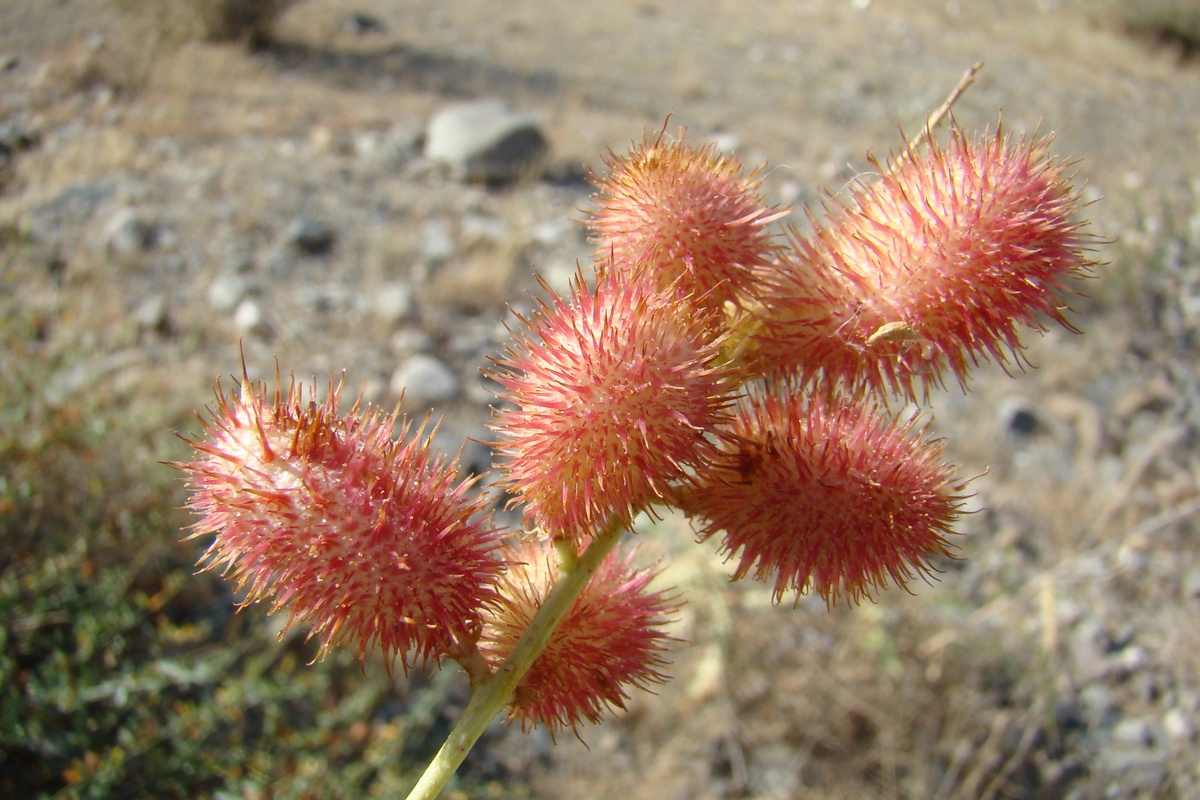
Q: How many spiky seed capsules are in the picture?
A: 6